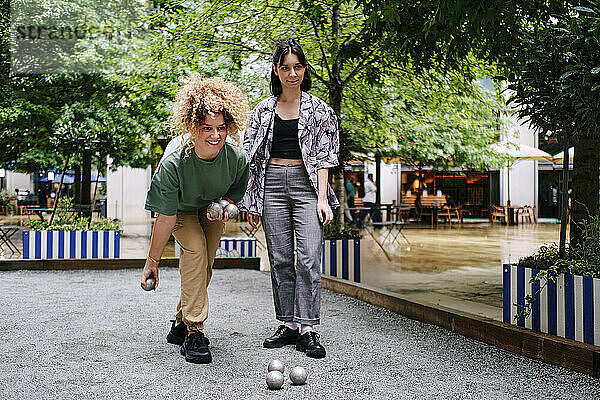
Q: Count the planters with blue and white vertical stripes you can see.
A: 4